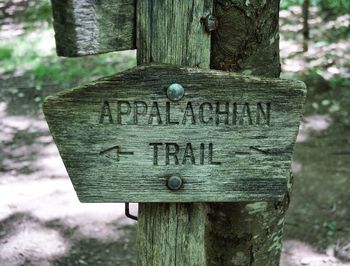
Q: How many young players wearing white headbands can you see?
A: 0